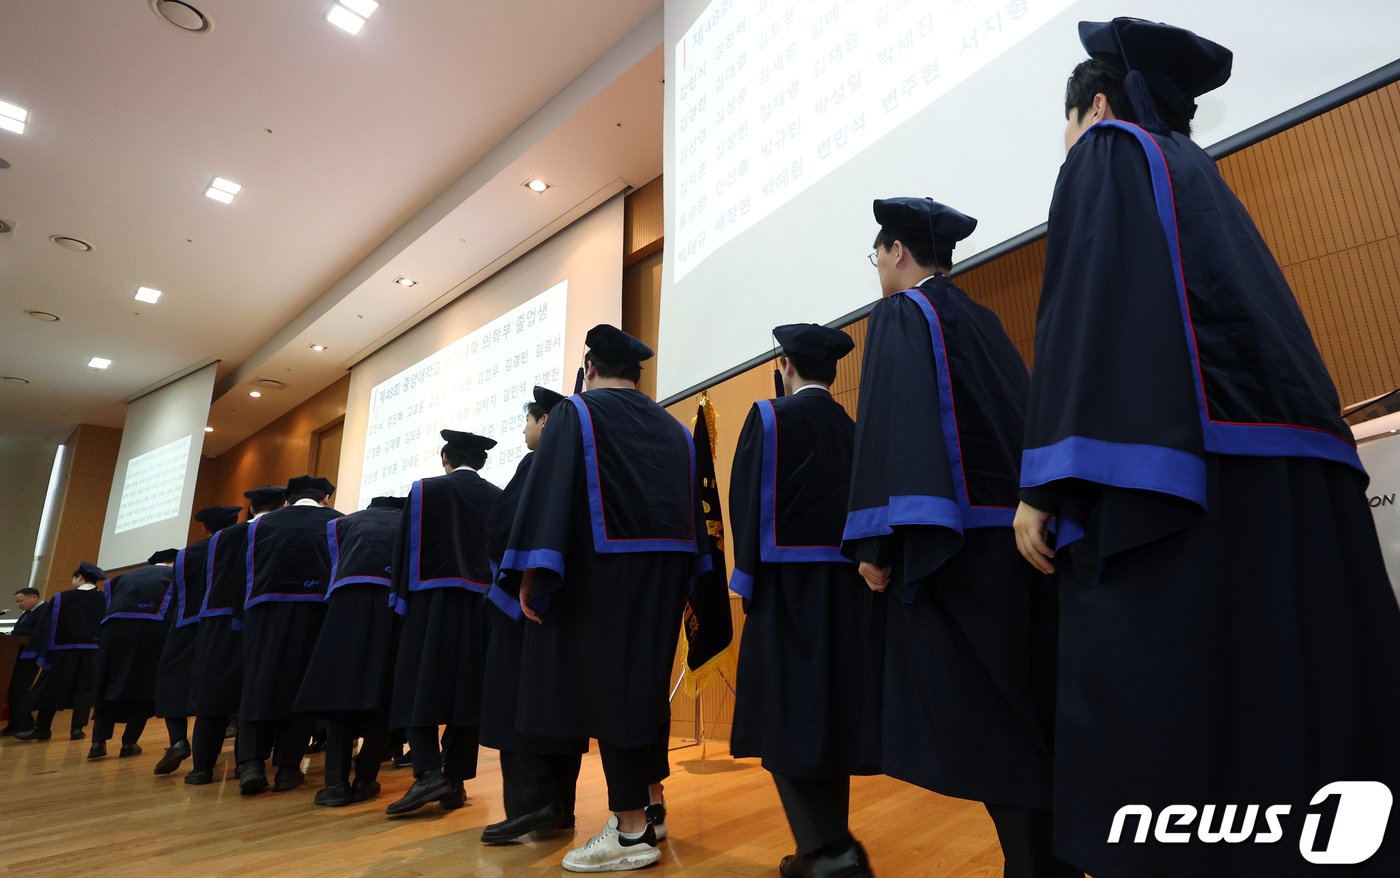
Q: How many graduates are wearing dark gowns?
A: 12